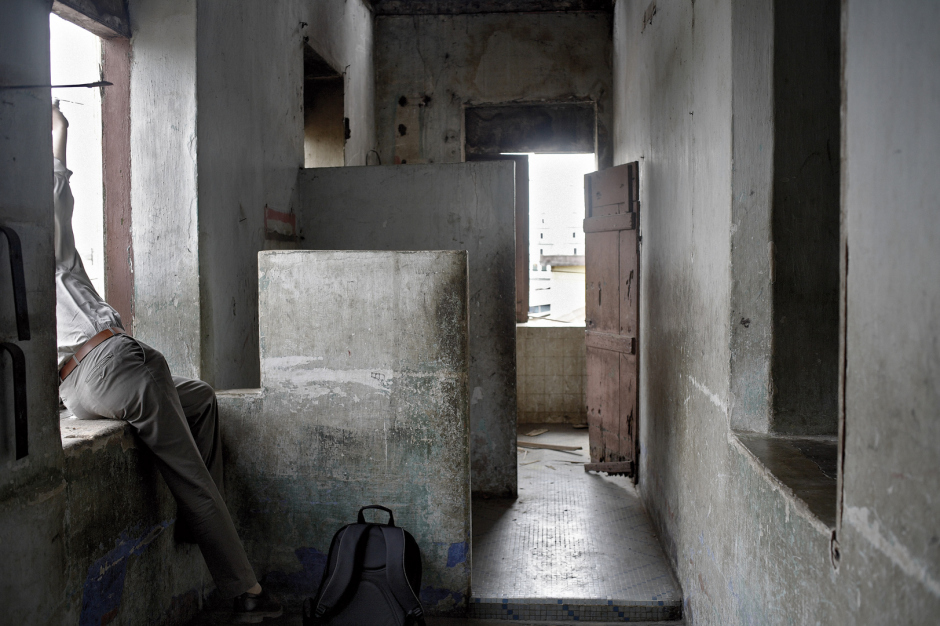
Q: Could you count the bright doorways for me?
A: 1